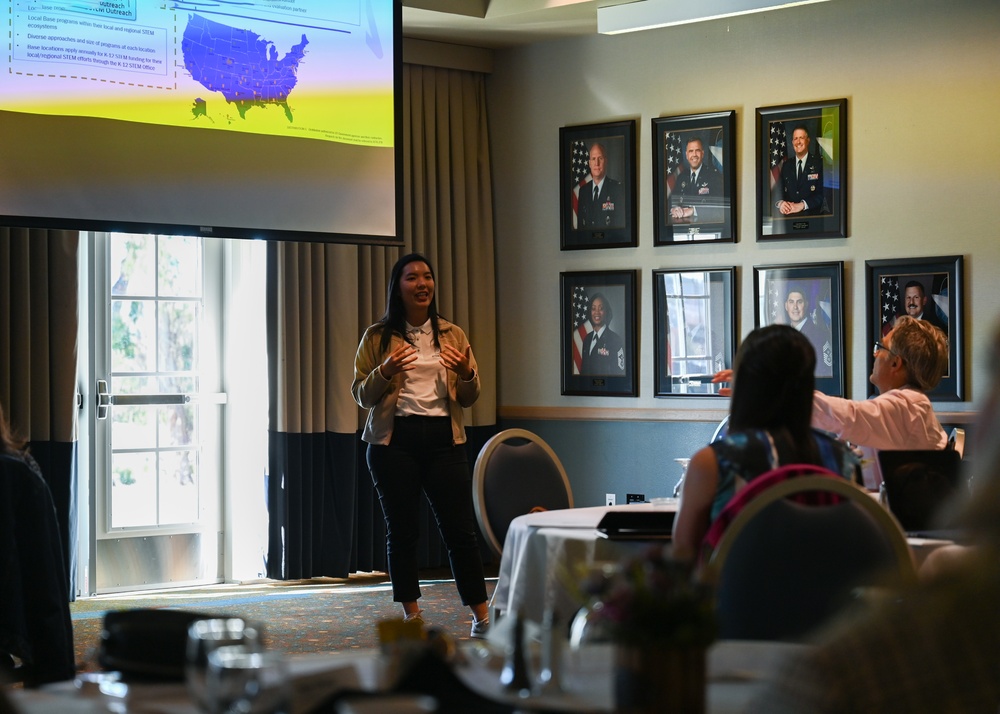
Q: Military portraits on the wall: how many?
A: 7